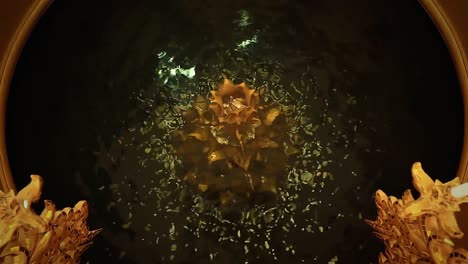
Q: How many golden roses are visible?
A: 1